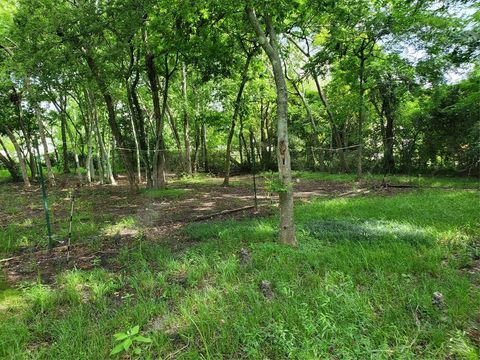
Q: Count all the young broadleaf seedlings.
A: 1